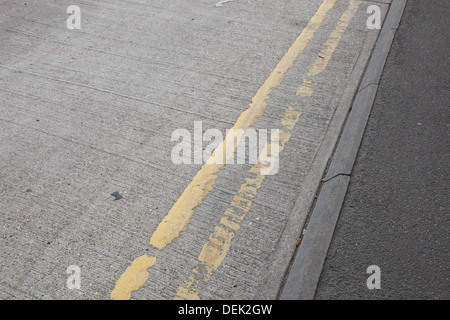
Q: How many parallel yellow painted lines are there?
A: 2